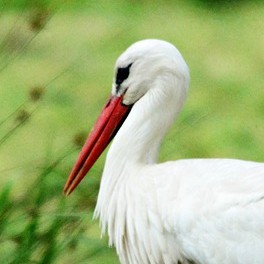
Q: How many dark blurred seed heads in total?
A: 4